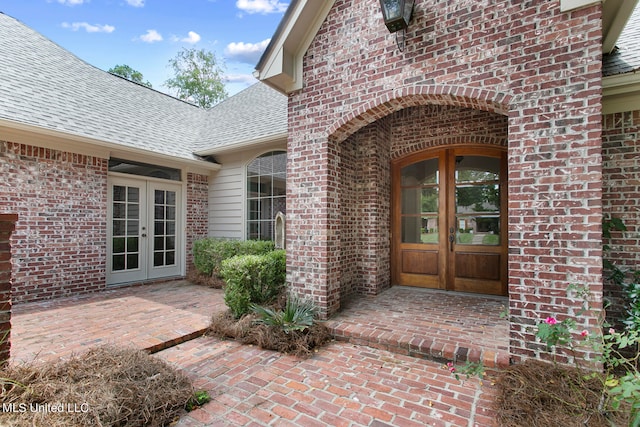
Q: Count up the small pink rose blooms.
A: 5